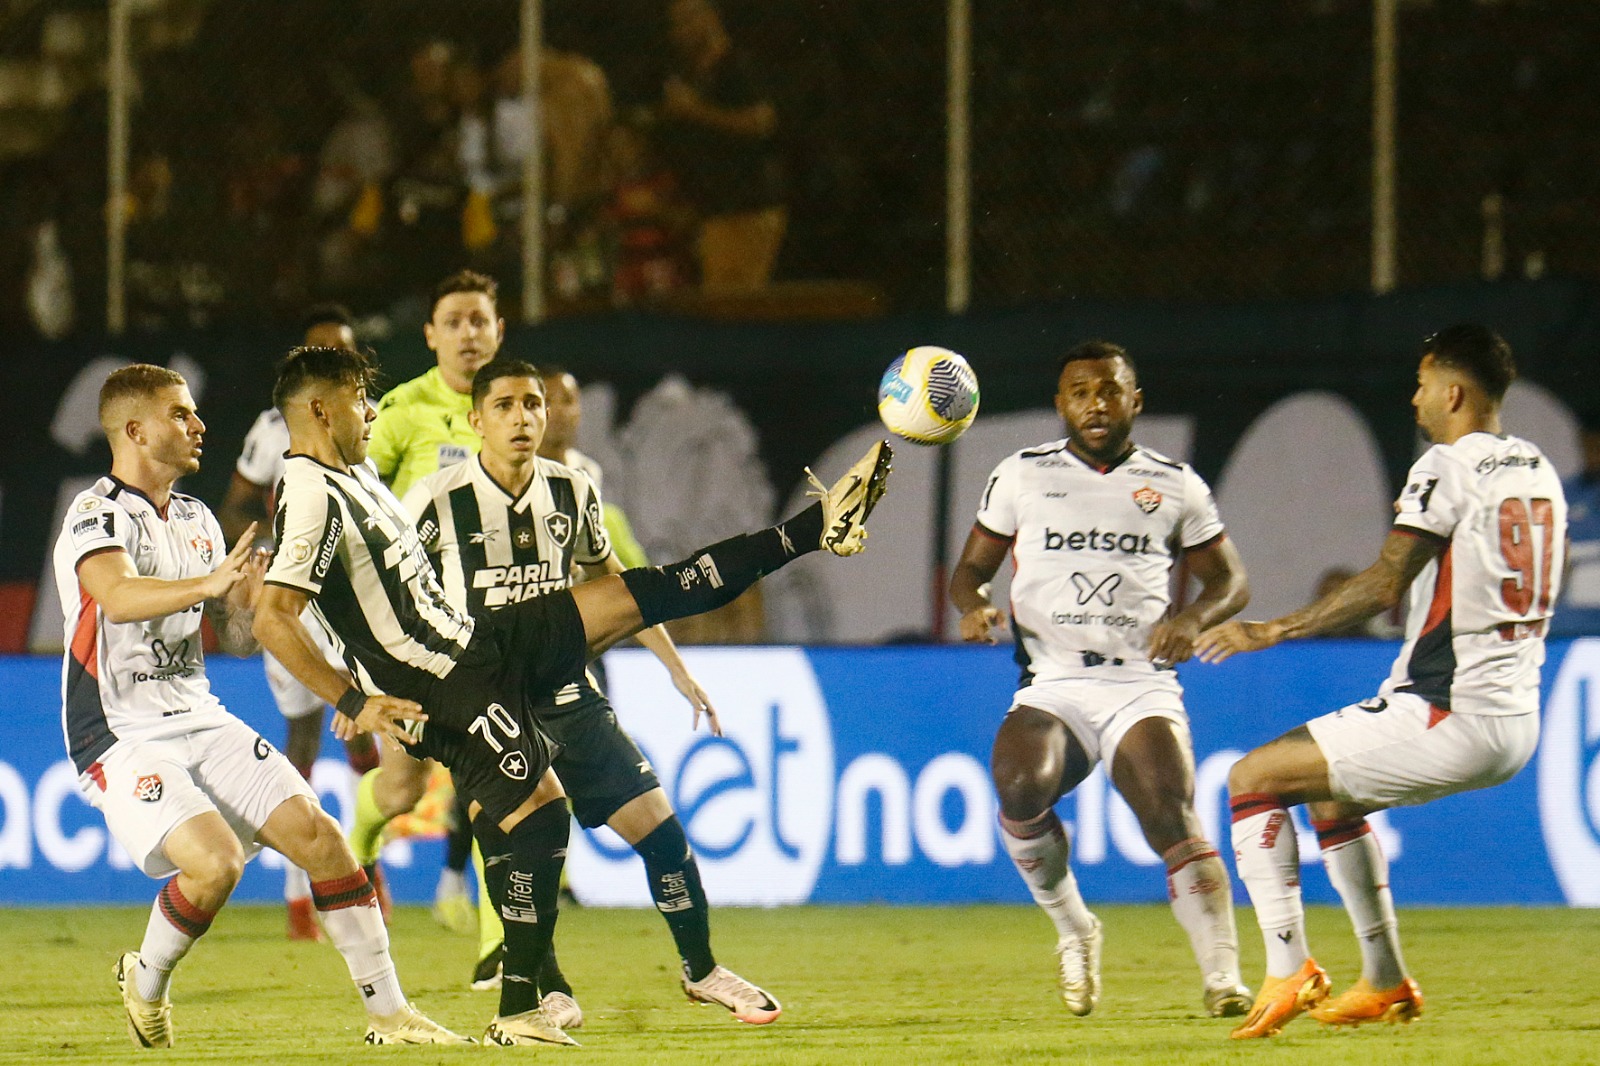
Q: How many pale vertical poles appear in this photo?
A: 4